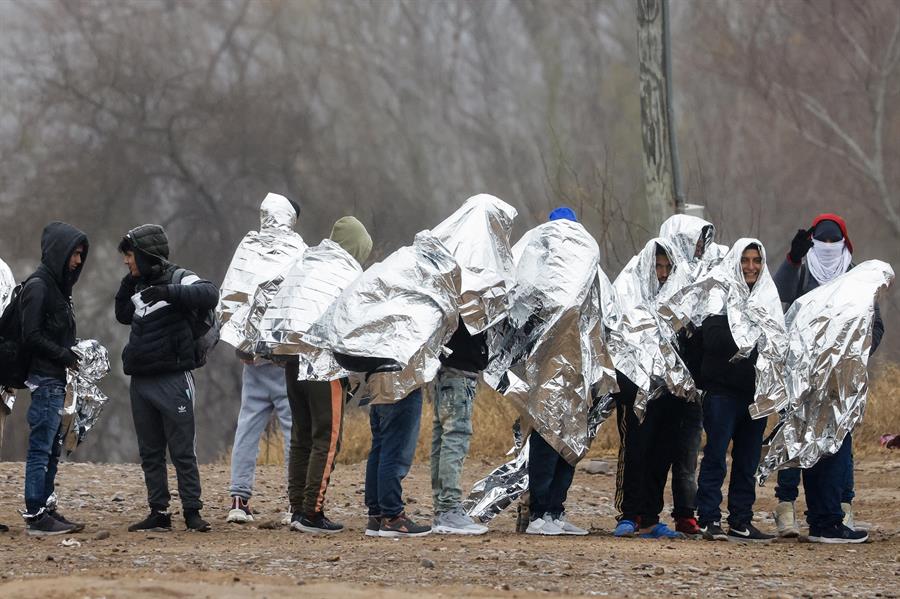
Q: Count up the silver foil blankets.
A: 11